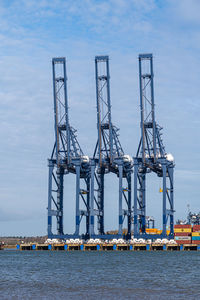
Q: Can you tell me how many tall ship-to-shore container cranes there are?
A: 3